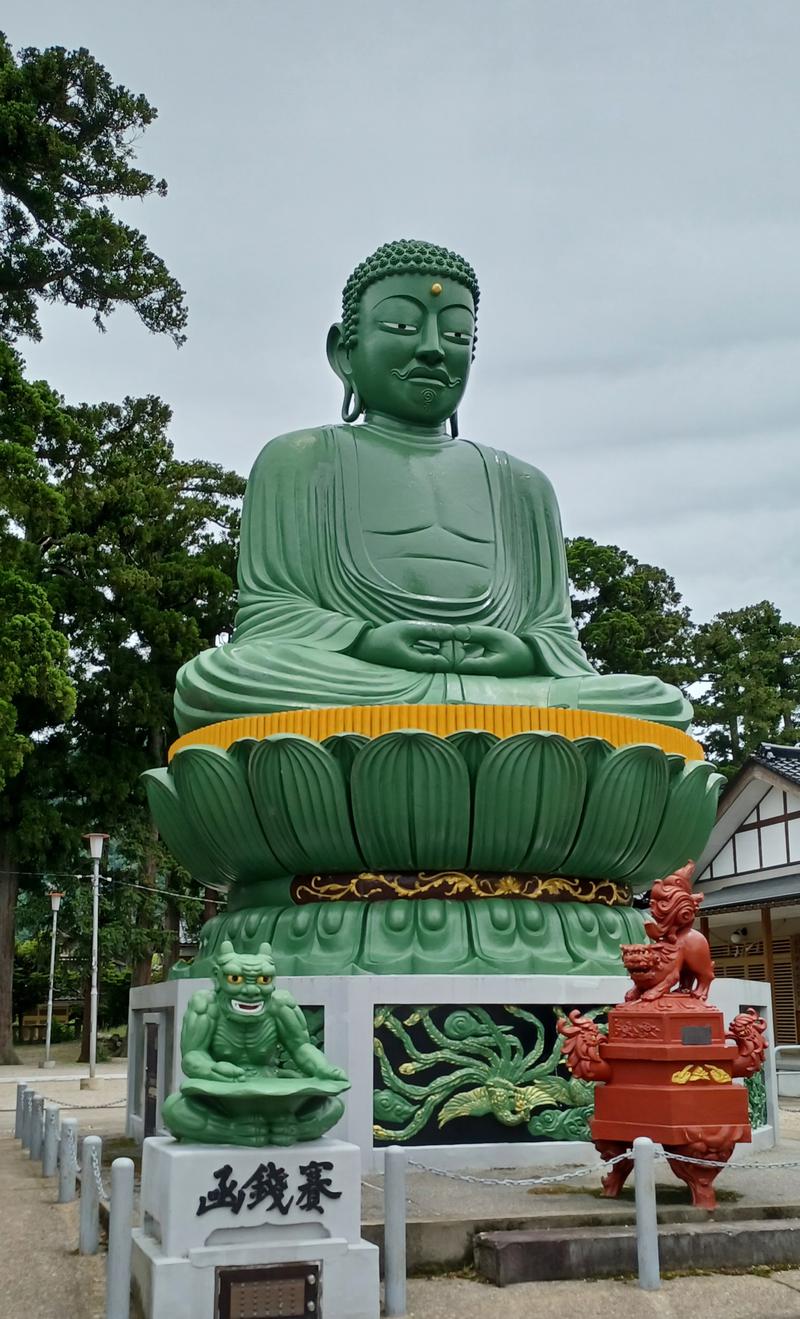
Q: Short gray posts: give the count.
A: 9